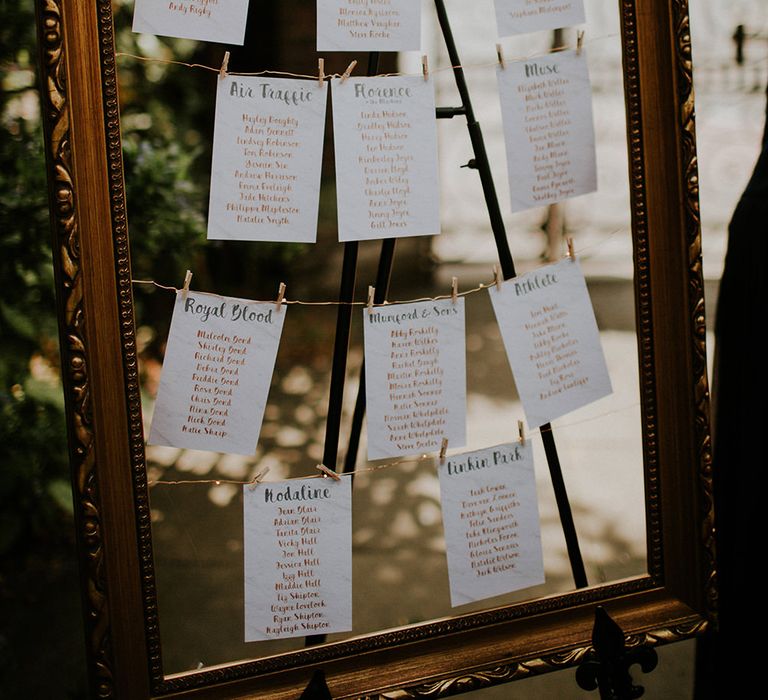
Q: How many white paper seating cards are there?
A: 11